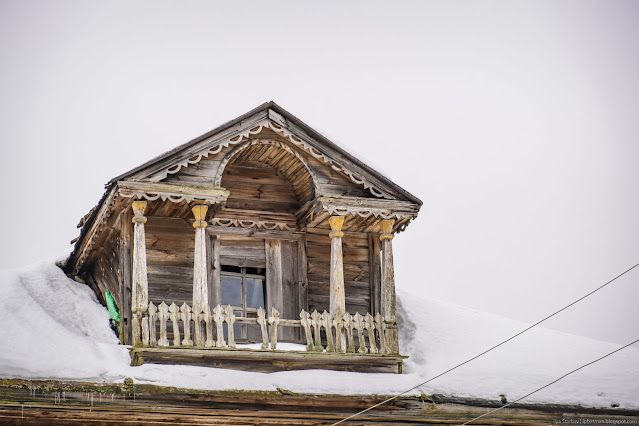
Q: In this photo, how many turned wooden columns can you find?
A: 4